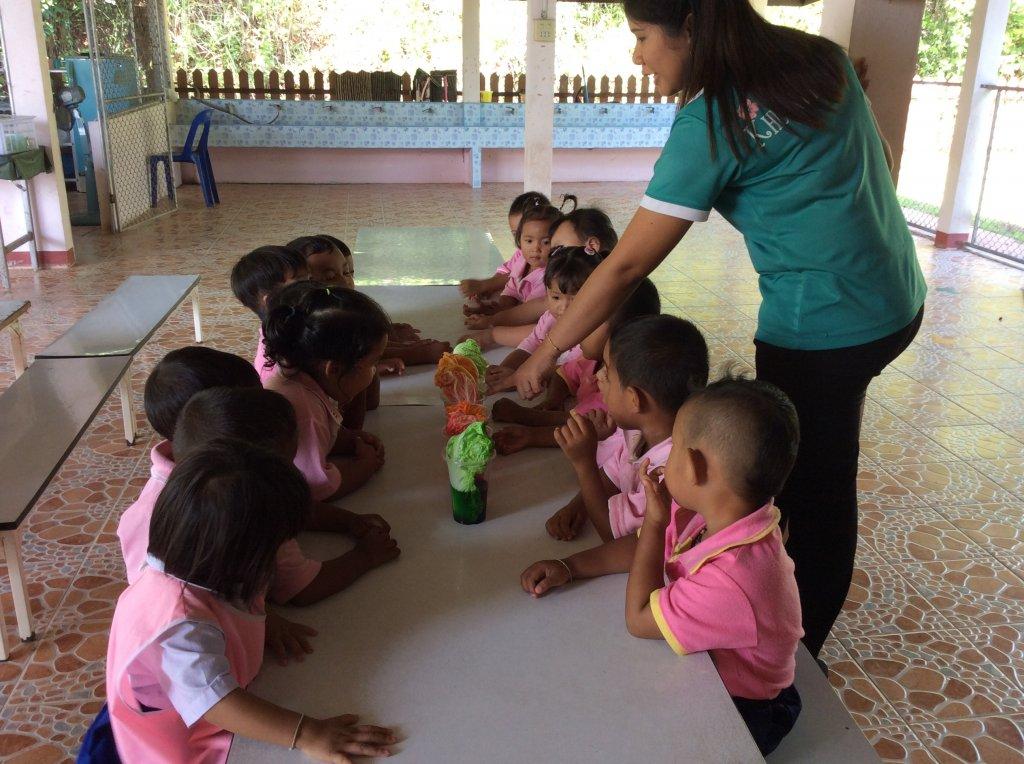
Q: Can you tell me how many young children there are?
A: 14